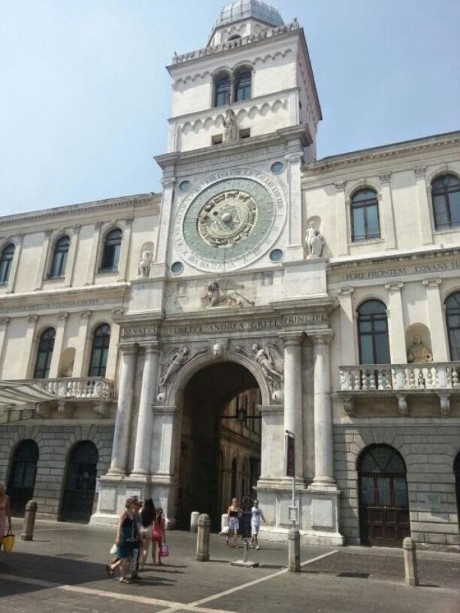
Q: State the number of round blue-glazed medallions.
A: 4